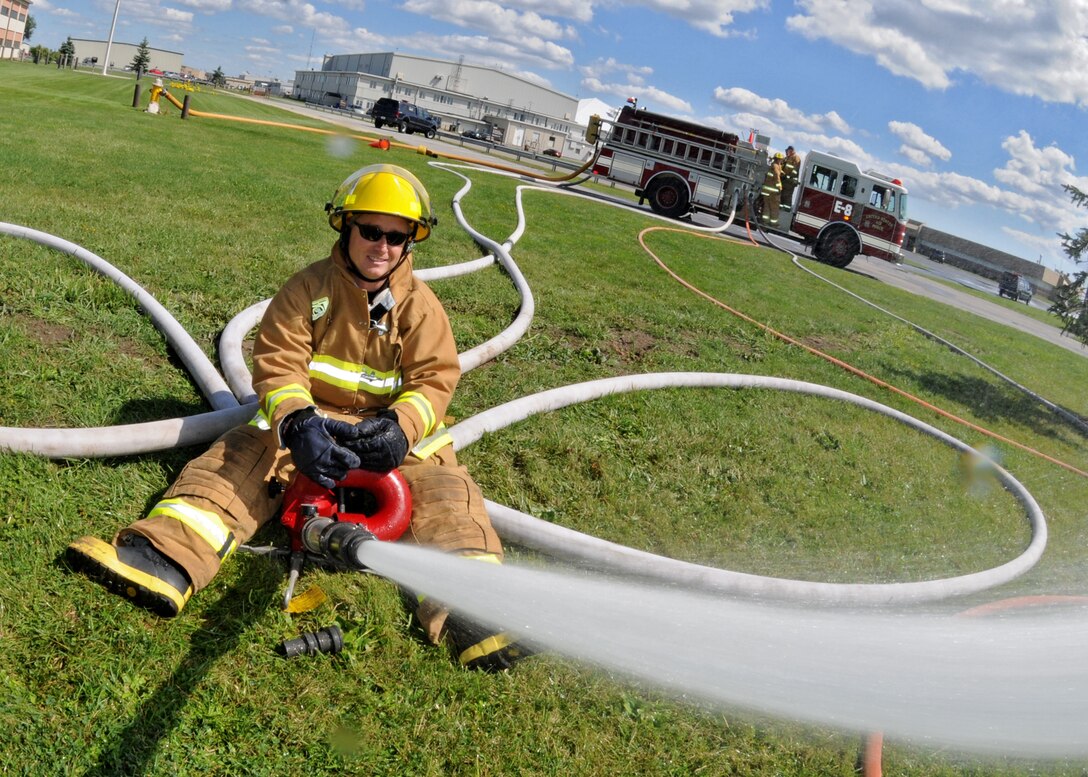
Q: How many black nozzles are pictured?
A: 2